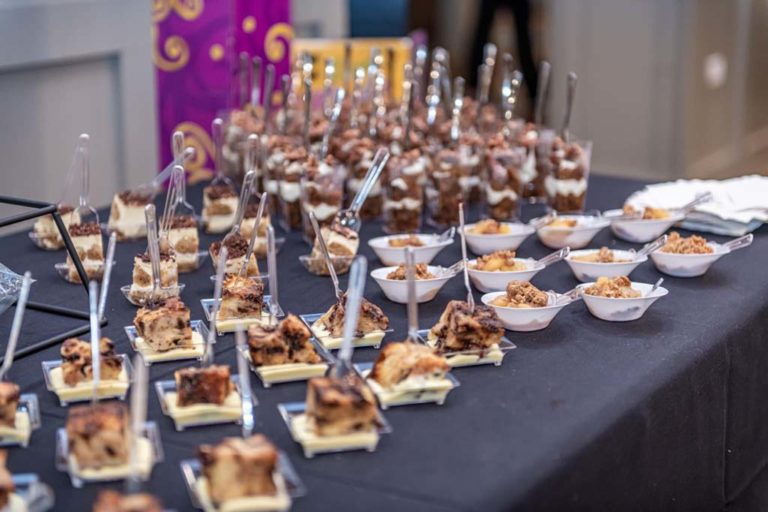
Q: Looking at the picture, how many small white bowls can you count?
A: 10